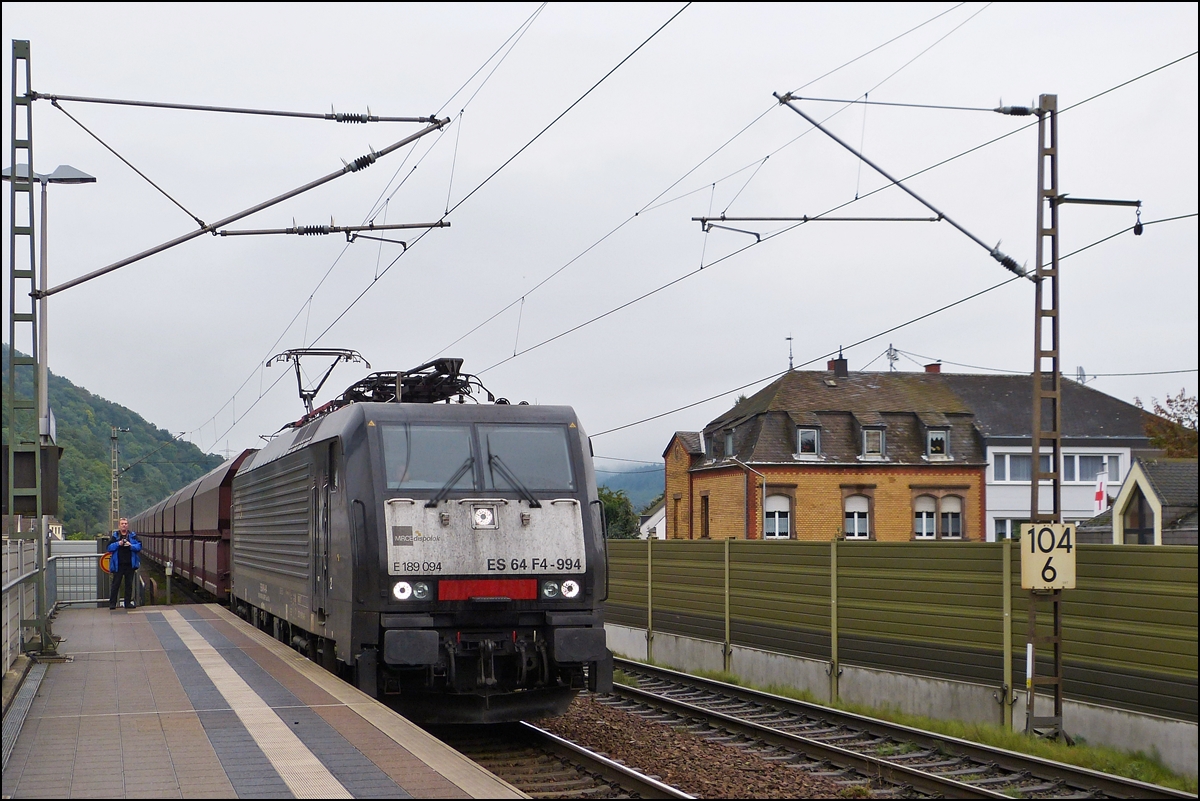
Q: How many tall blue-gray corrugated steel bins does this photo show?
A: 0